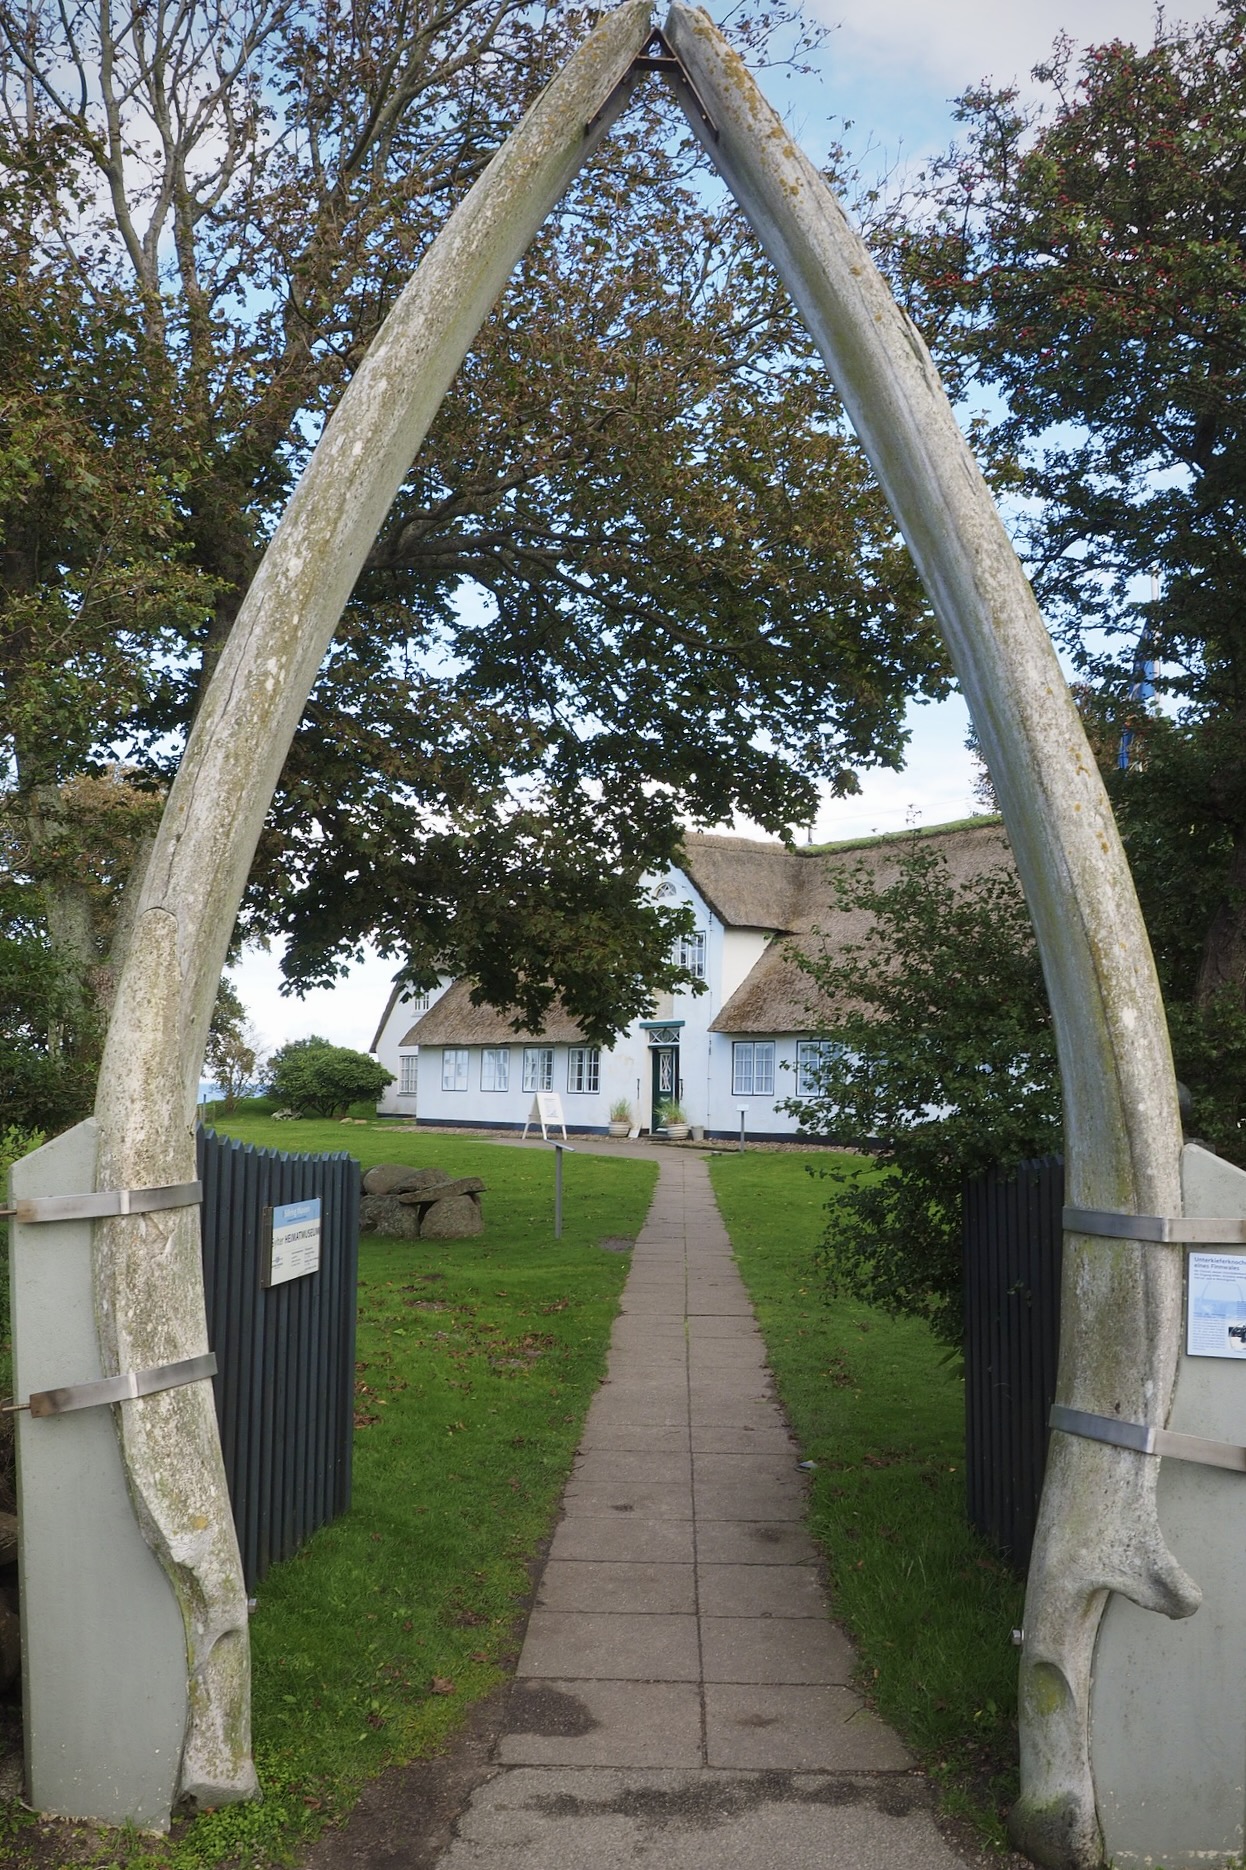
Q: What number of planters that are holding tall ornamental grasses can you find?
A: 2